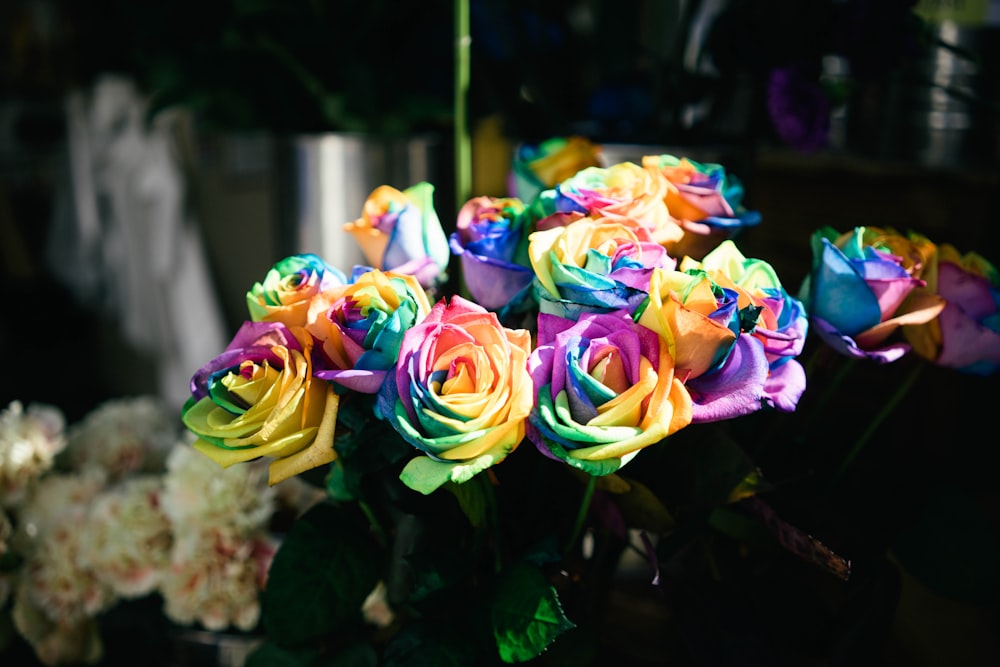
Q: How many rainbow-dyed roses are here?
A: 15